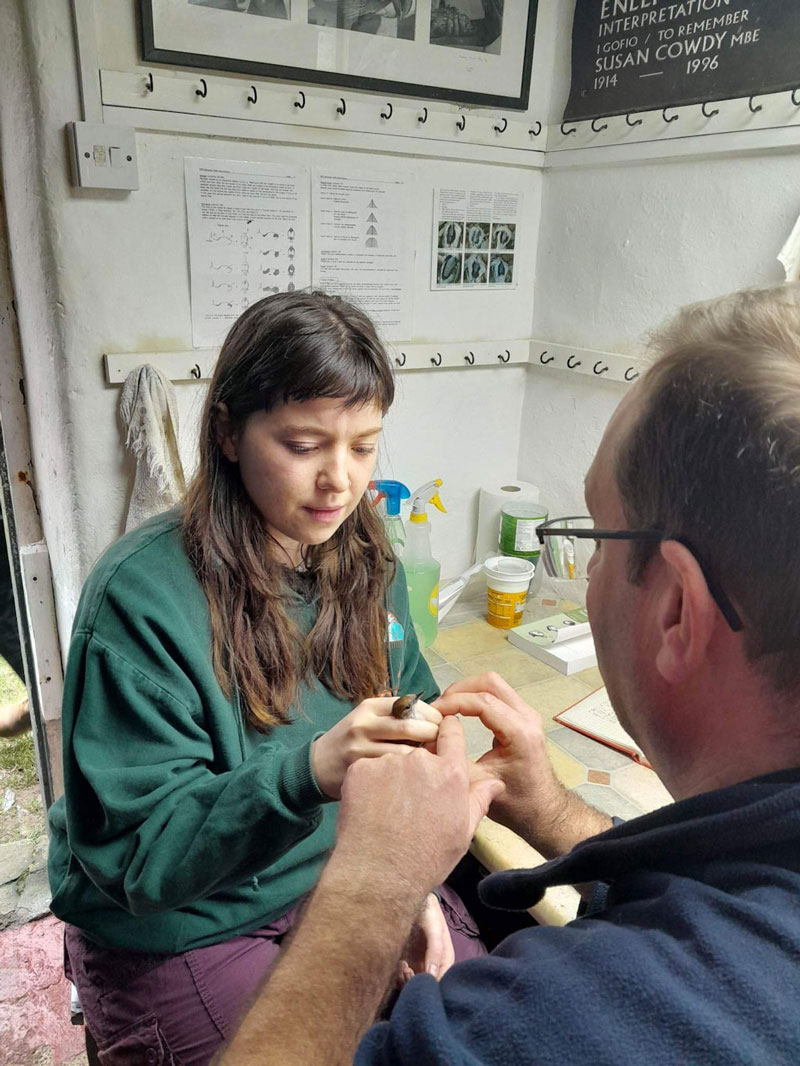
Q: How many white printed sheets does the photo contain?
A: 3